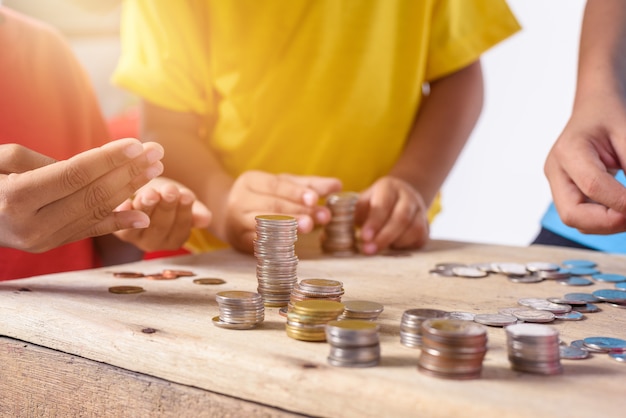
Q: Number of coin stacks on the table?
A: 10